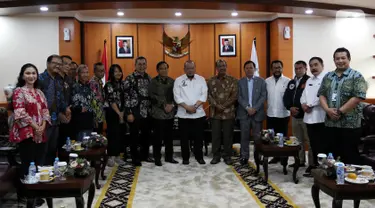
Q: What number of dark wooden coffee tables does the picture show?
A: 4